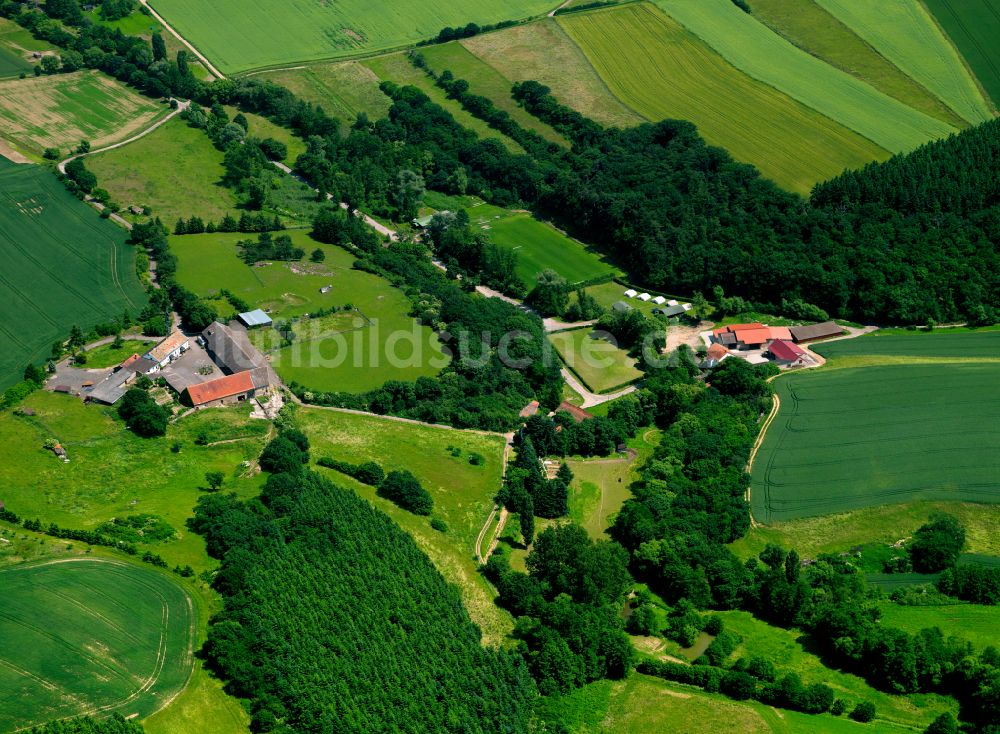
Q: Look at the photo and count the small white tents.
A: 5